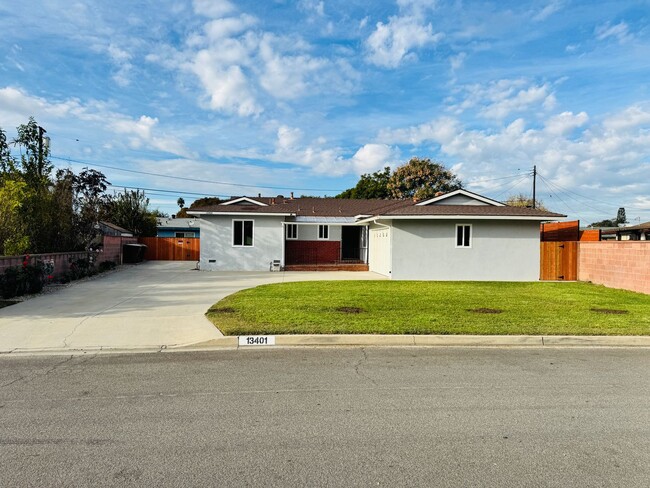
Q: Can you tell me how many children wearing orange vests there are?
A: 0